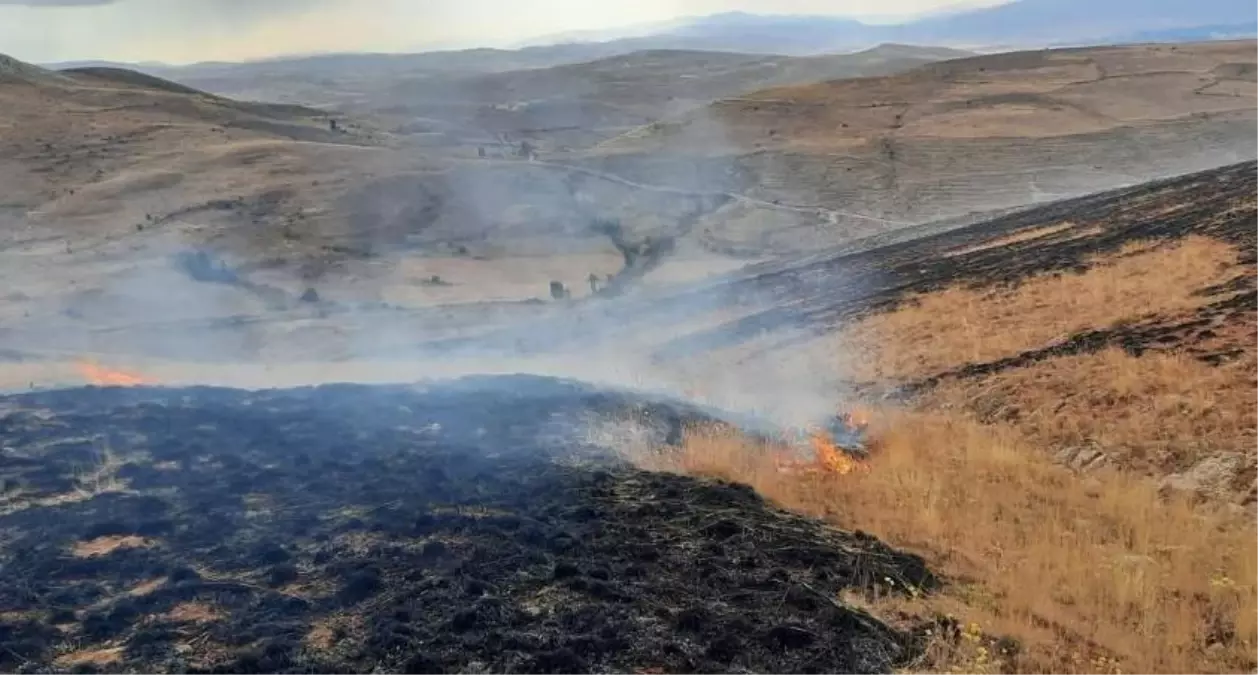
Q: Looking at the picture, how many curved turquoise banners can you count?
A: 0